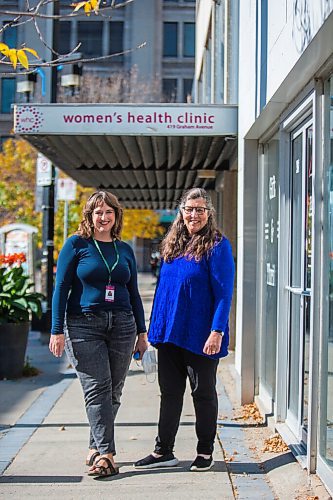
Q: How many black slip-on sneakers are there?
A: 2